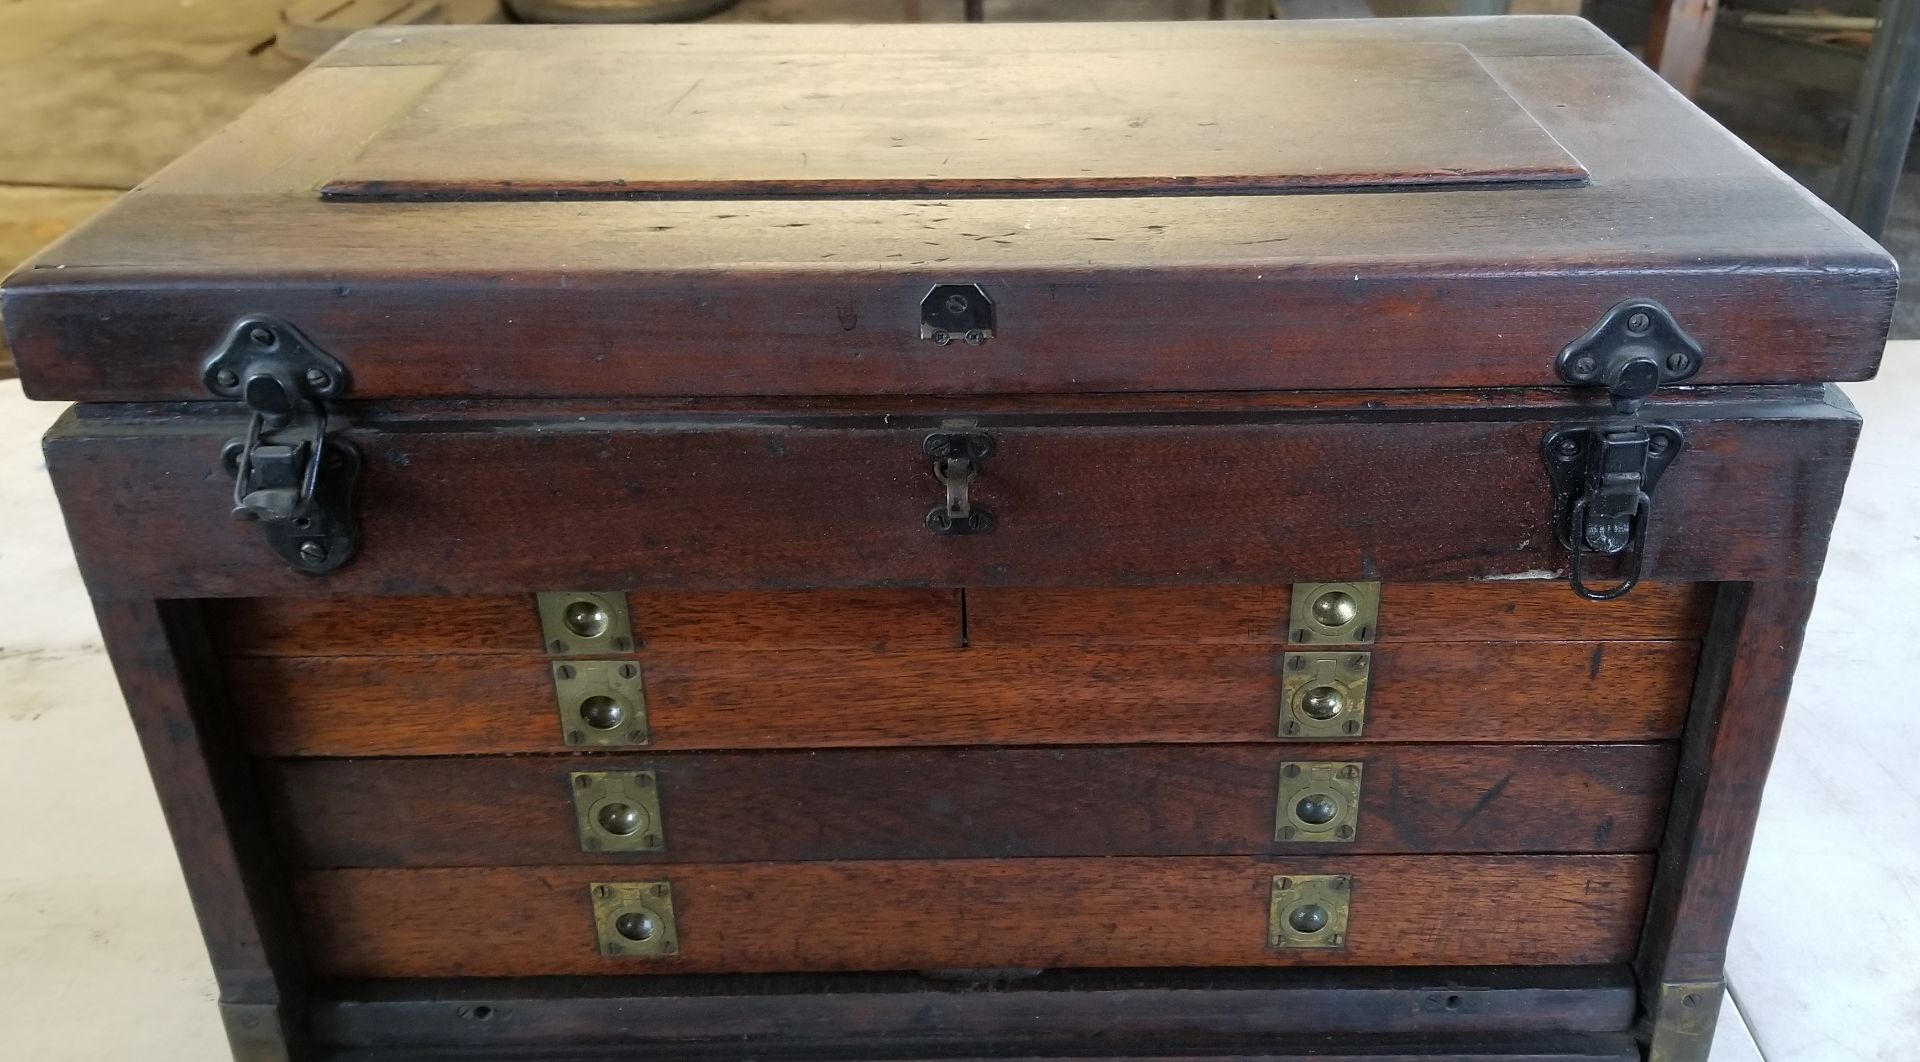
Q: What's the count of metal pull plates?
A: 8